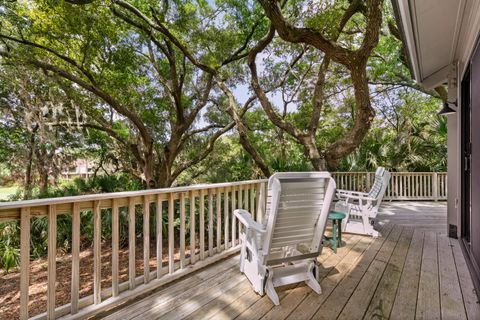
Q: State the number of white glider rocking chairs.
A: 2